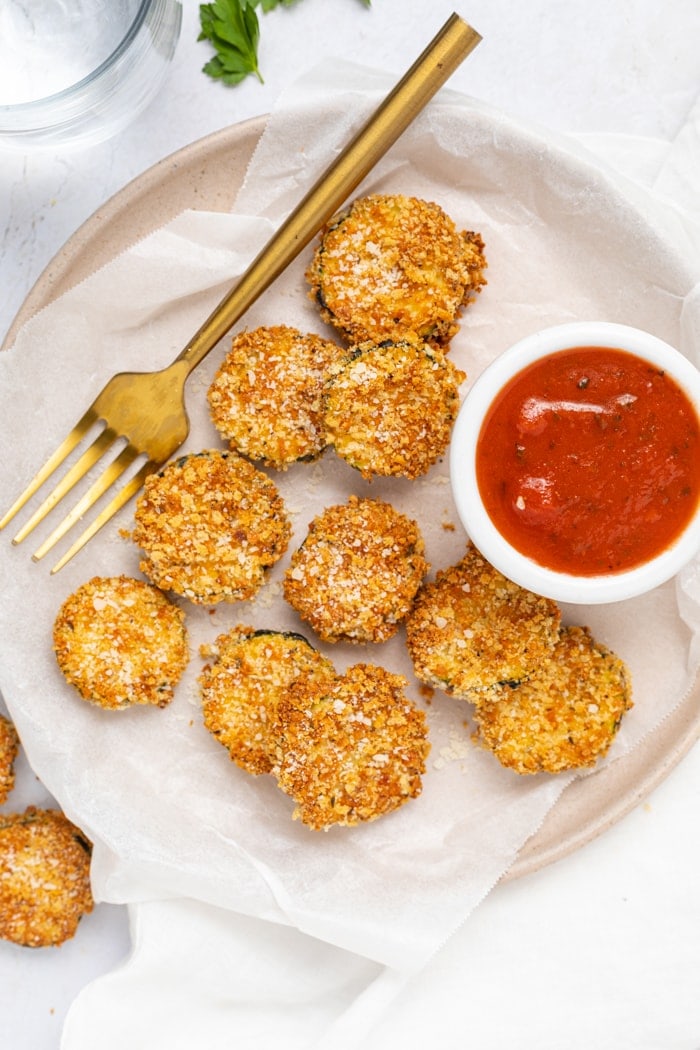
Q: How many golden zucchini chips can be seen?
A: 12